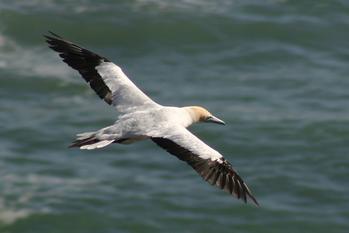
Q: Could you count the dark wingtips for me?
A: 2